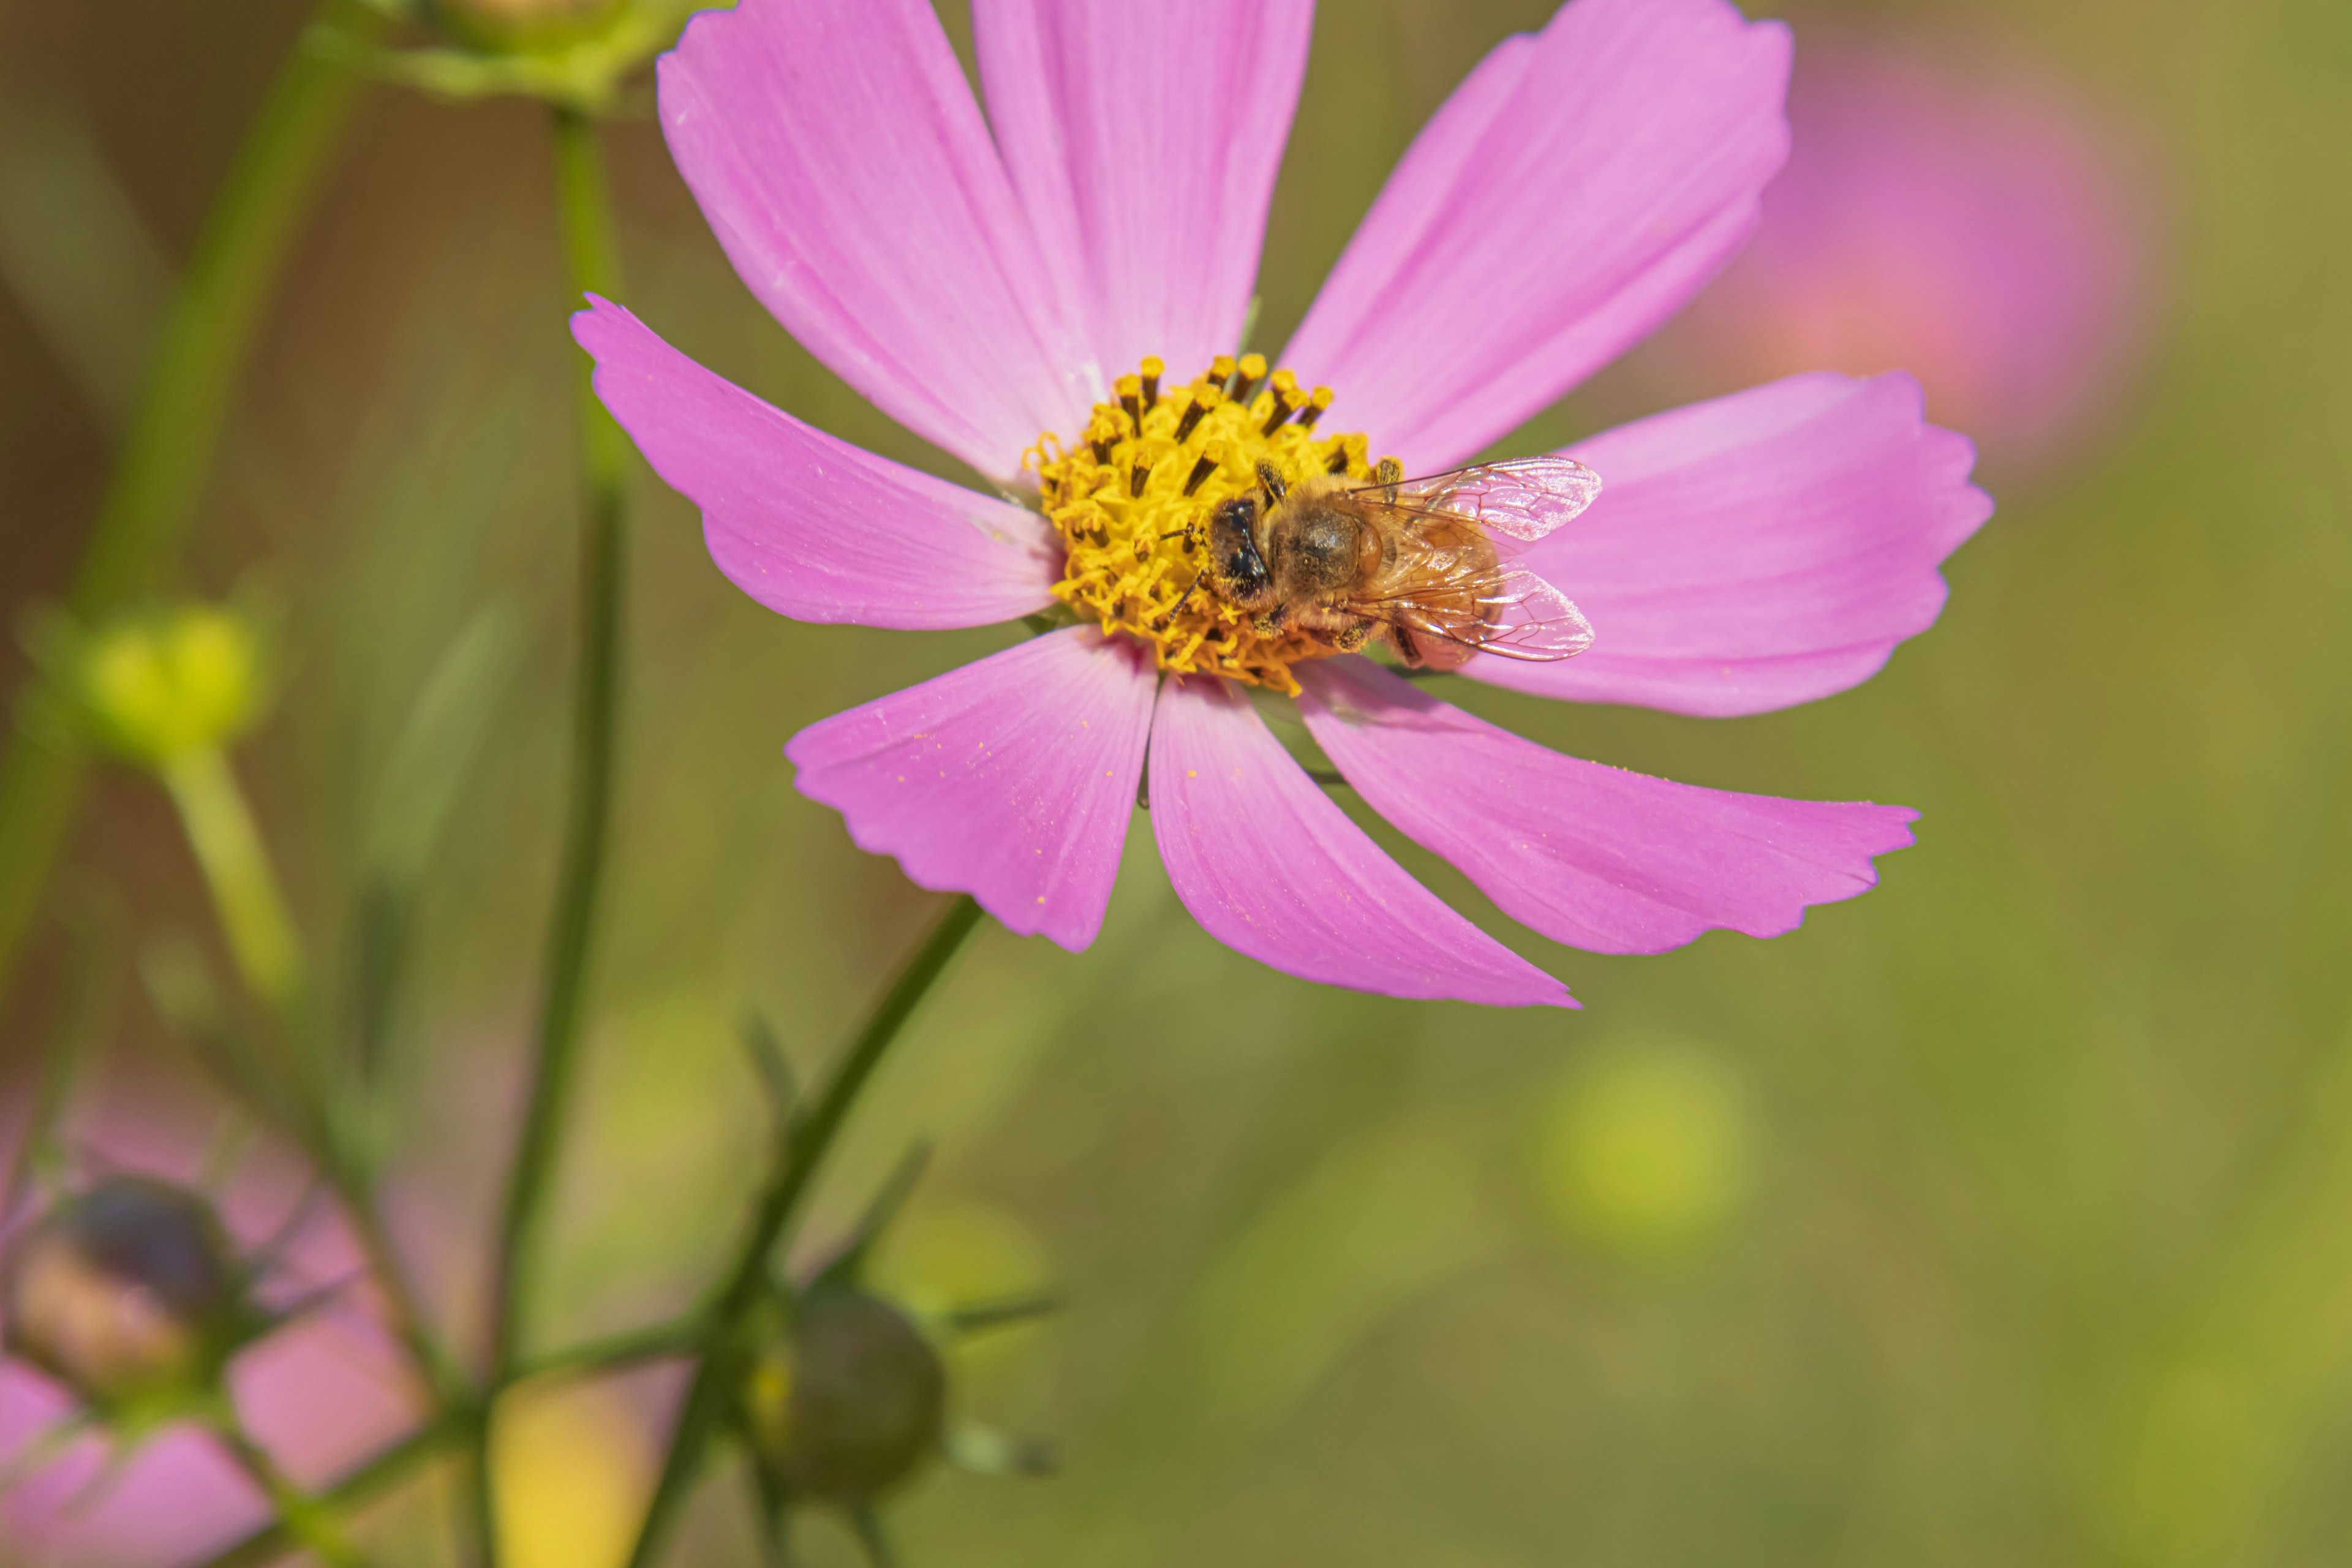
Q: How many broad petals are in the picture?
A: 8